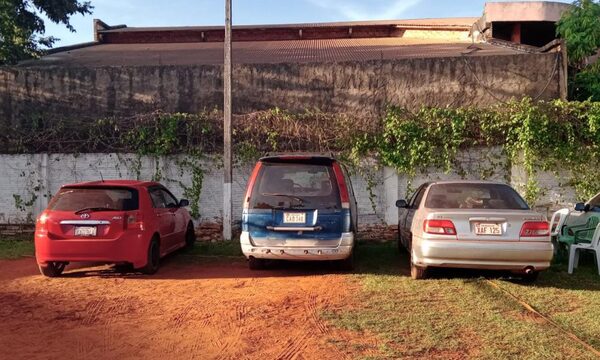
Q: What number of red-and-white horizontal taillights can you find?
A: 2